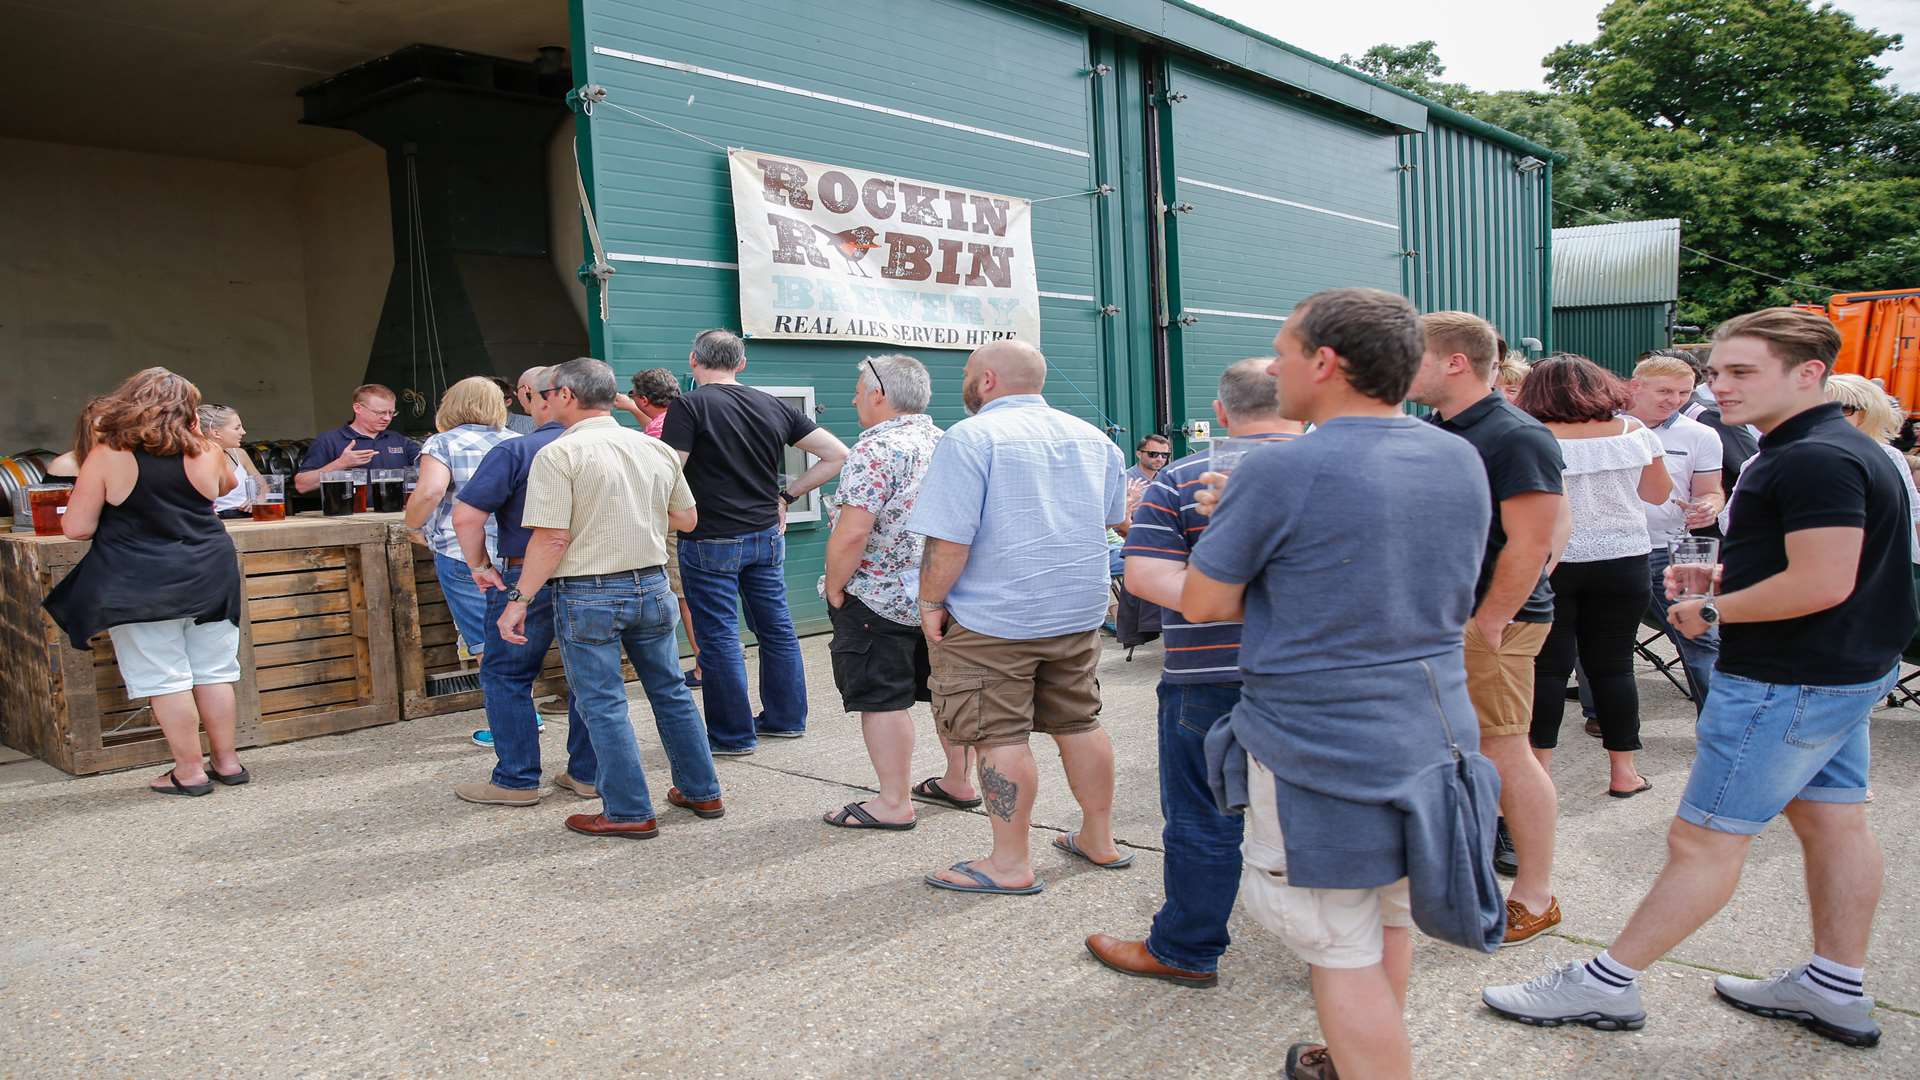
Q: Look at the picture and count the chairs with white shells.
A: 0